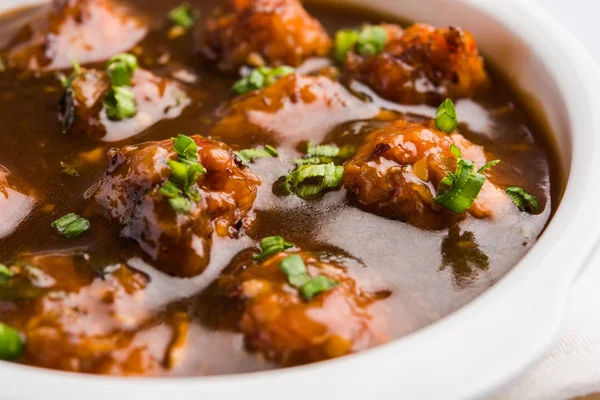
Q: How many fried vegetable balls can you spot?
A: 10